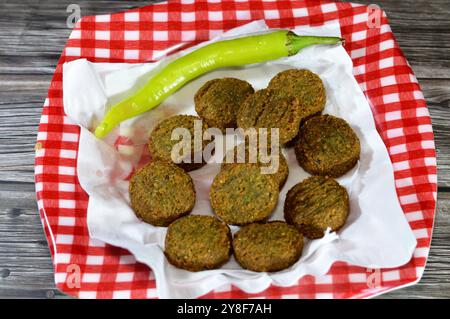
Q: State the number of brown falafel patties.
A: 11